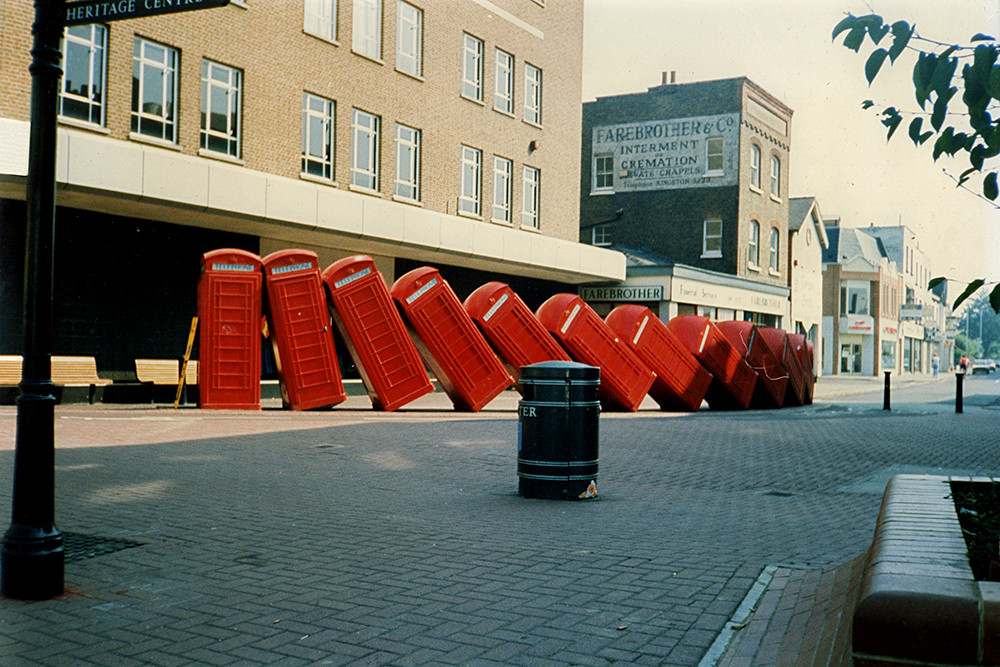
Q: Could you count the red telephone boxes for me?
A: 12